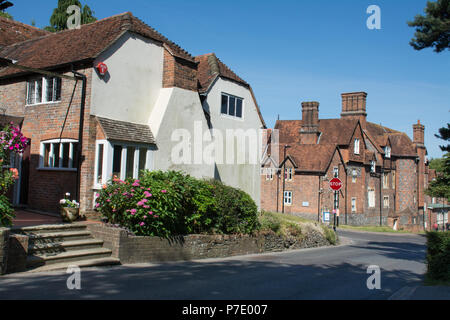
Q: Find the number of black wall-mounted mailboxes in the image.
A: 0